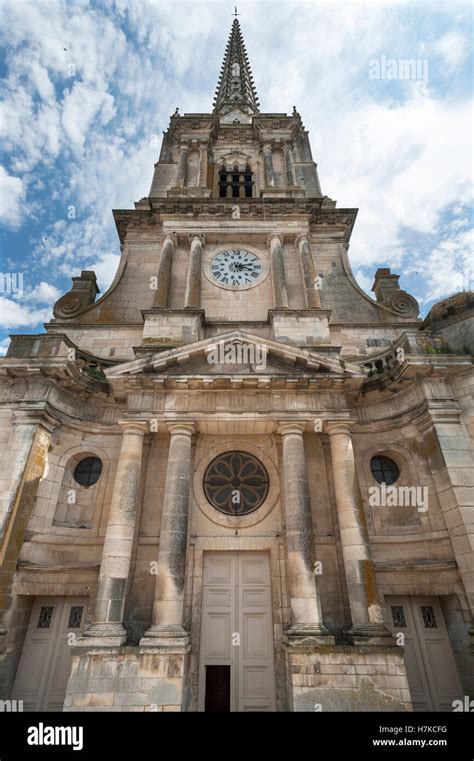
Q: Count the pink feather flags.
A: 0